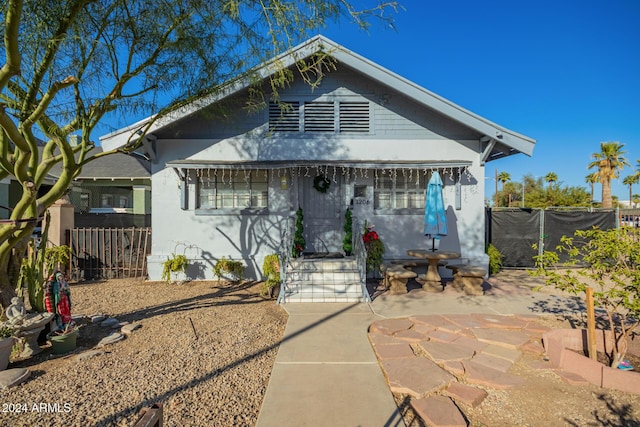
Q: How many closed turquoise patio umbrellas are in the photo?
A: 1